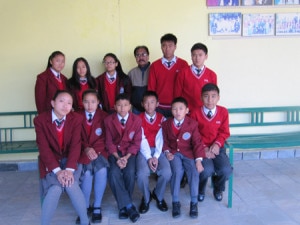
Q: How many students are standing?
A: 5